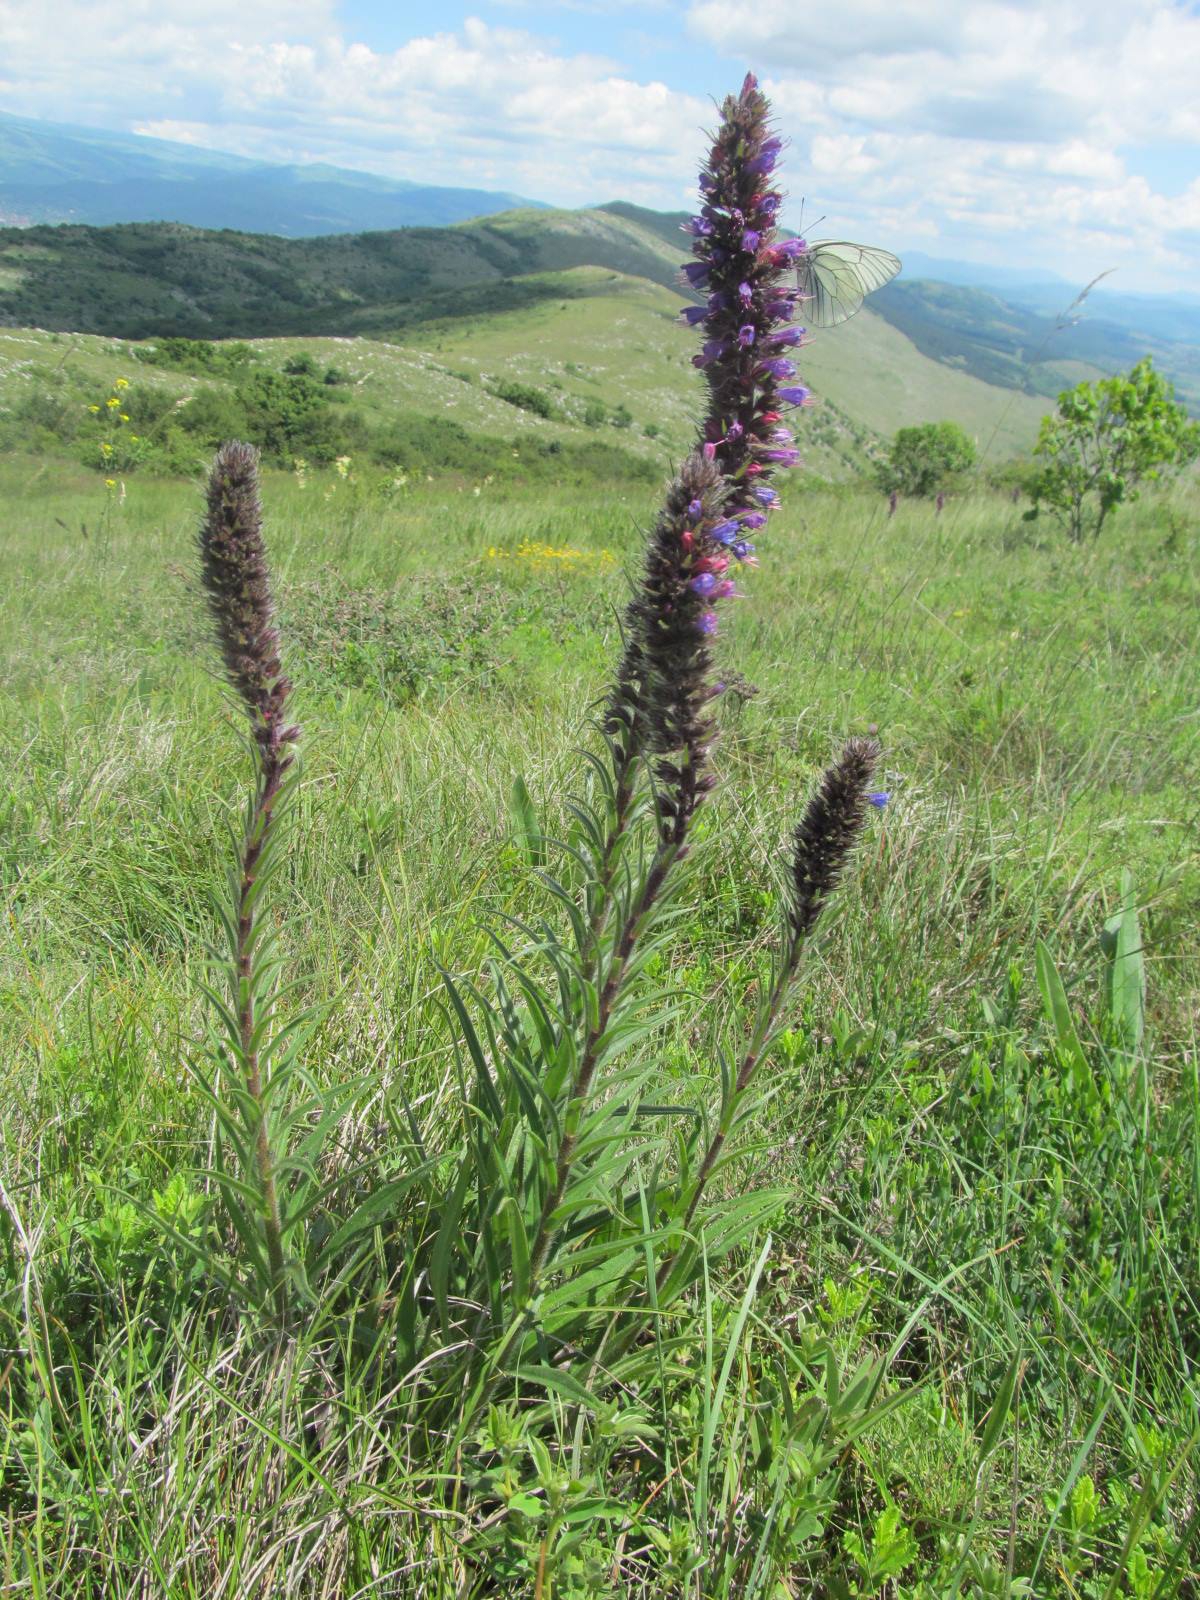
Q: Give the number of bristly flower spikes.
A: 4